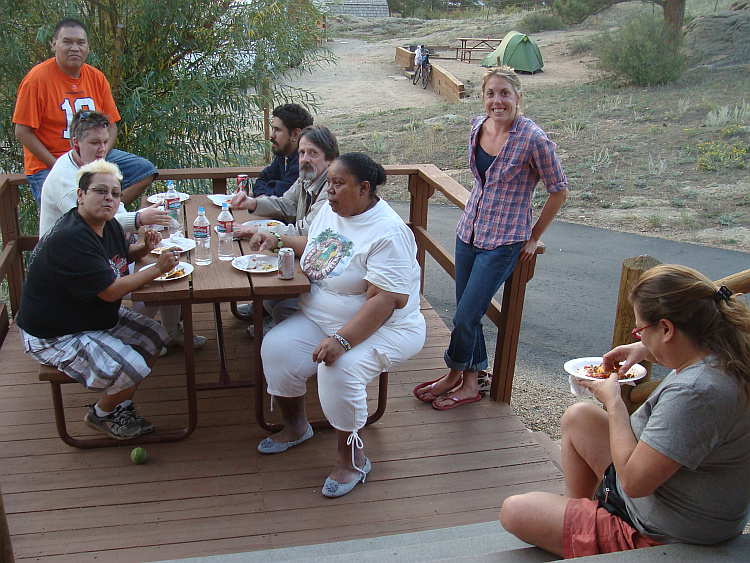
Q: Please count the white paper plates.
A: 7